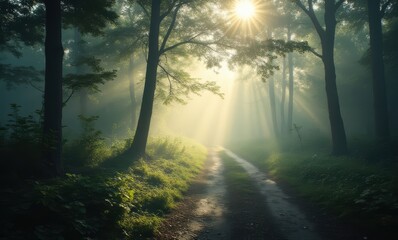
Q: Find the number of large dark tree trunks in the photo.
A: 4